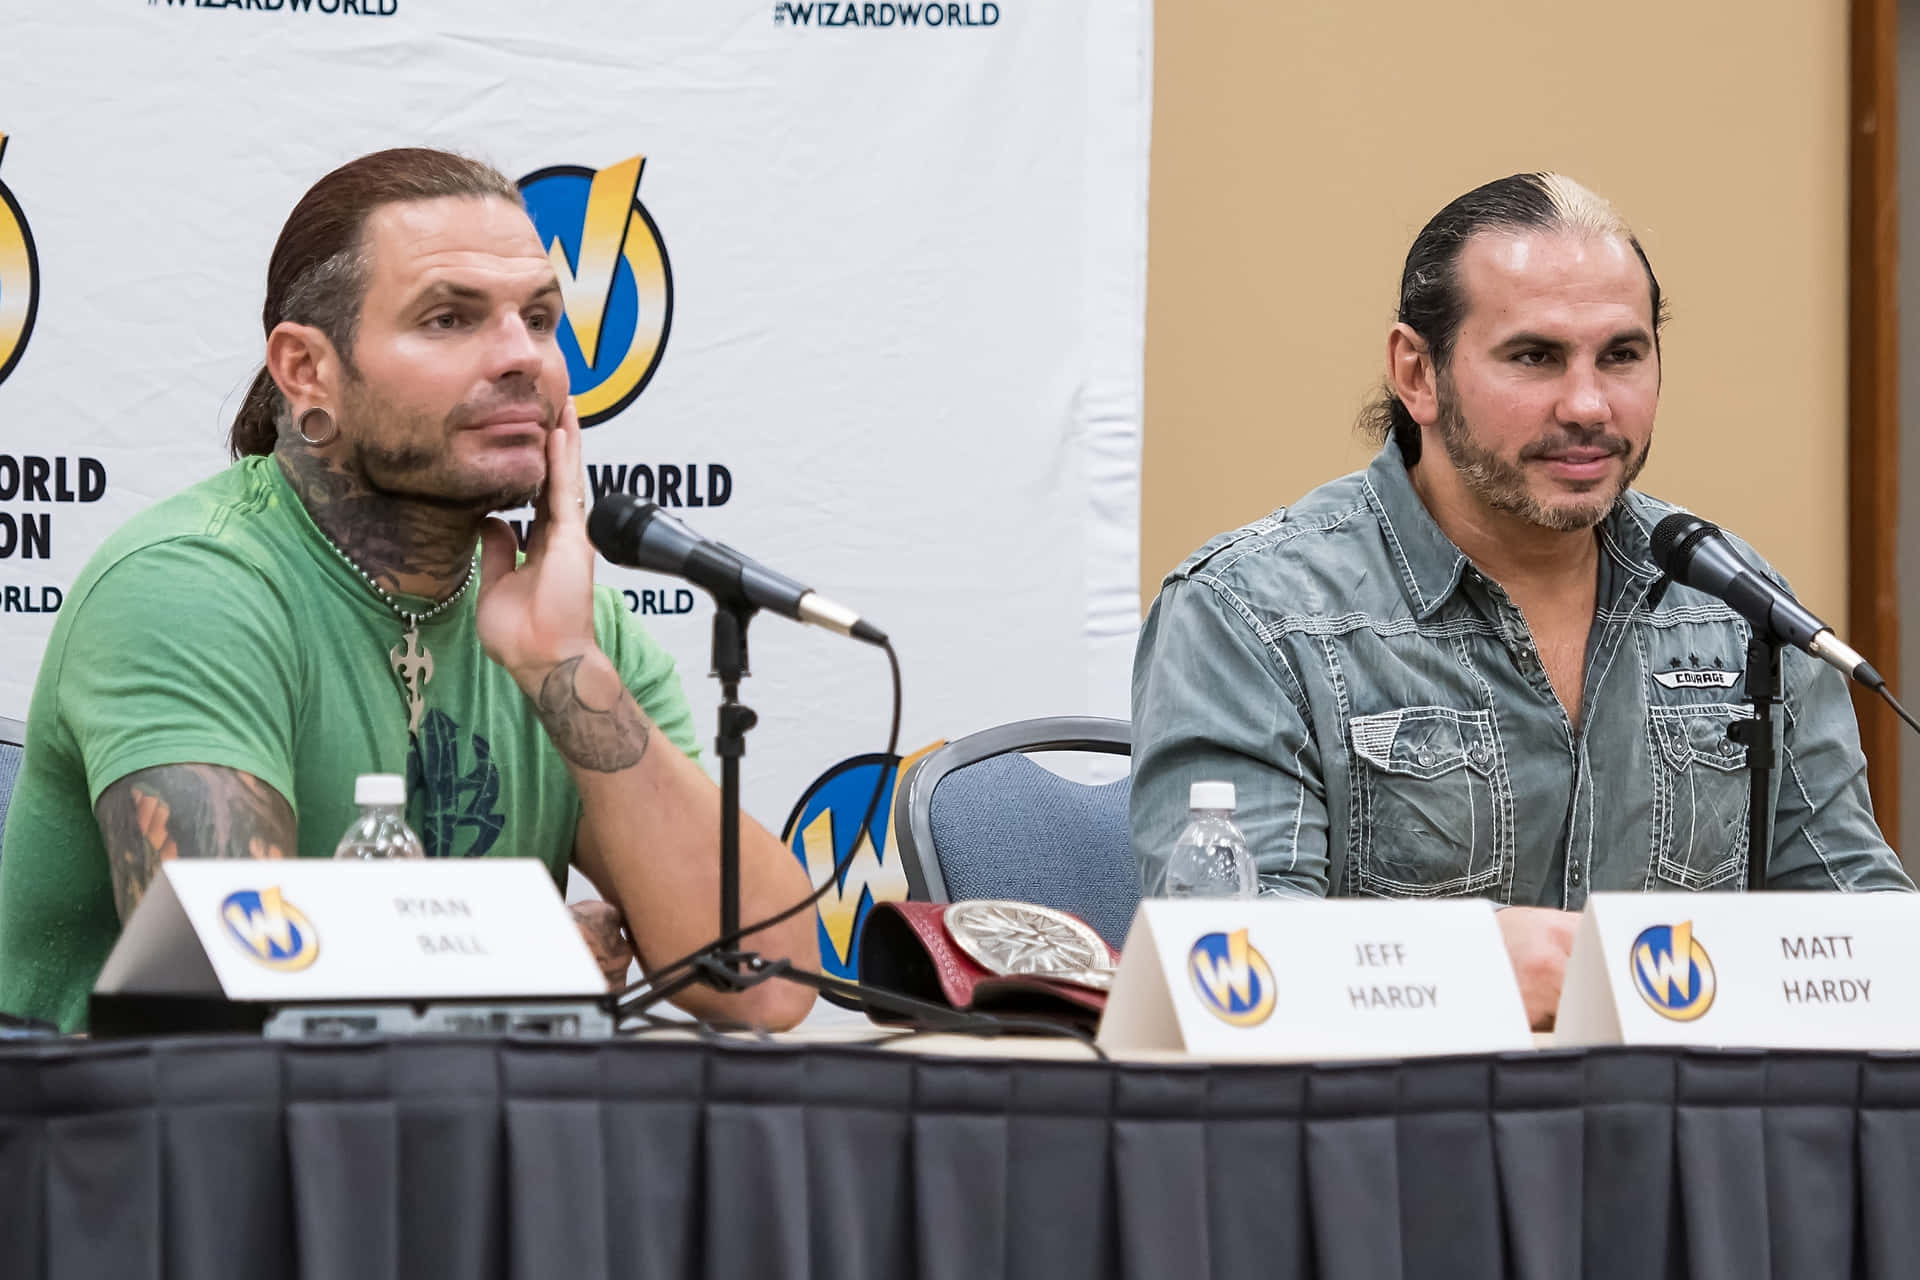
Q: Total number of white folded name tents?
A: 3